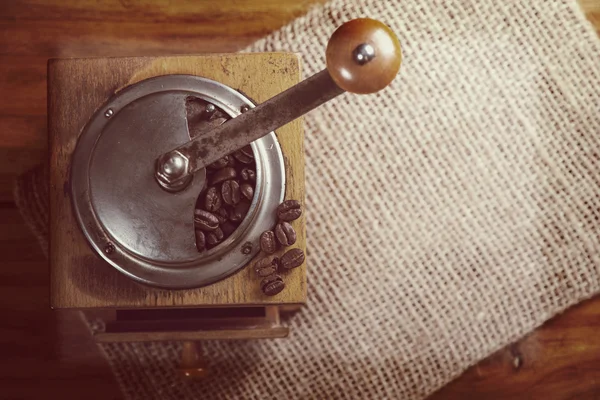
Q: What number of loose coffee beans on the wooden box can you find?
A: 6